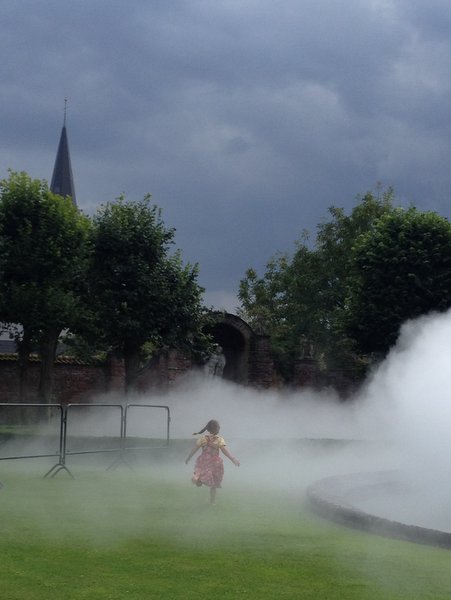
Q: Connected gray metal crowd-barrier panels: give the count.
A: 3